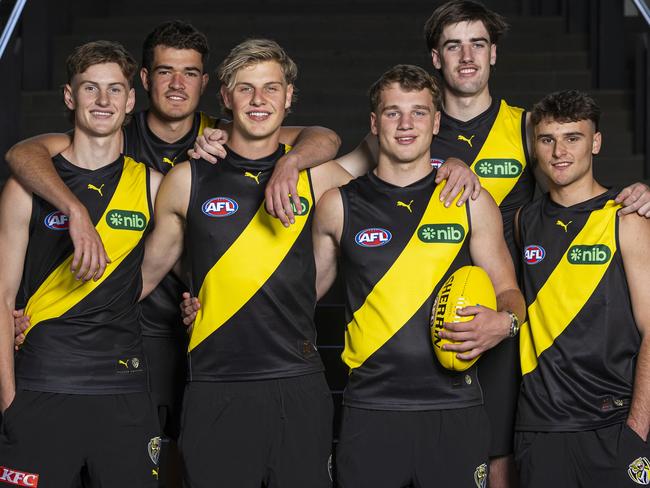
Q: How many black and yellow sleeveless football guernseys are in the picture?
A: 6